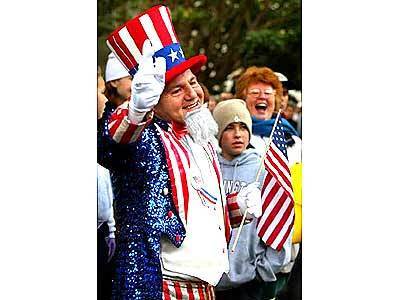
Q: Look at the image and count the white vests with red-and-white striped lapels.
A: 1